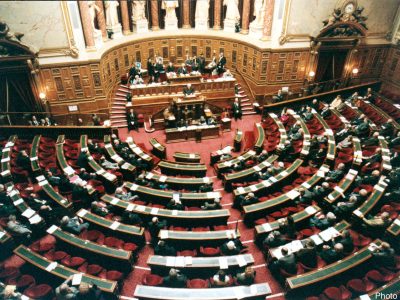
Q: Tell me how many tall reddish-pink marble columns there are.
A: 8